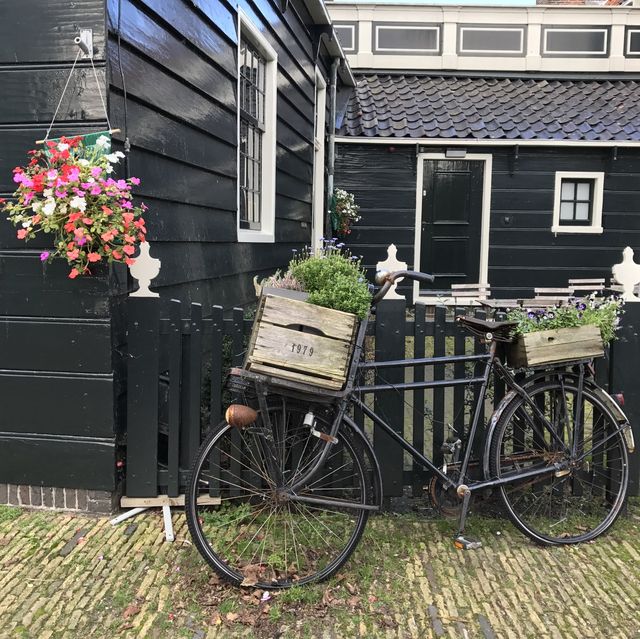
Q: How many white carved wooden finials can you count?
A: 3